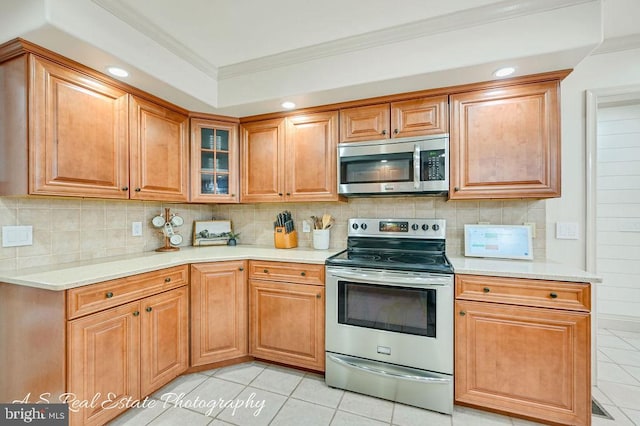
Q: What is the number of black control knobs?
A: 5